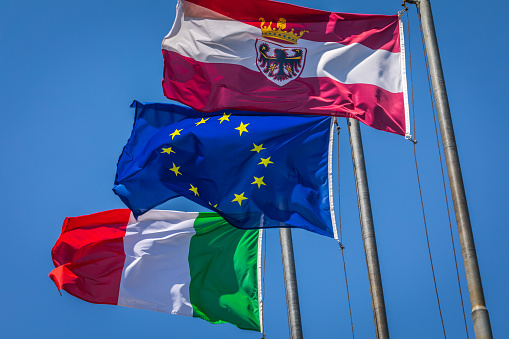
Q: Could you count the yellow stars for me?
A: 12